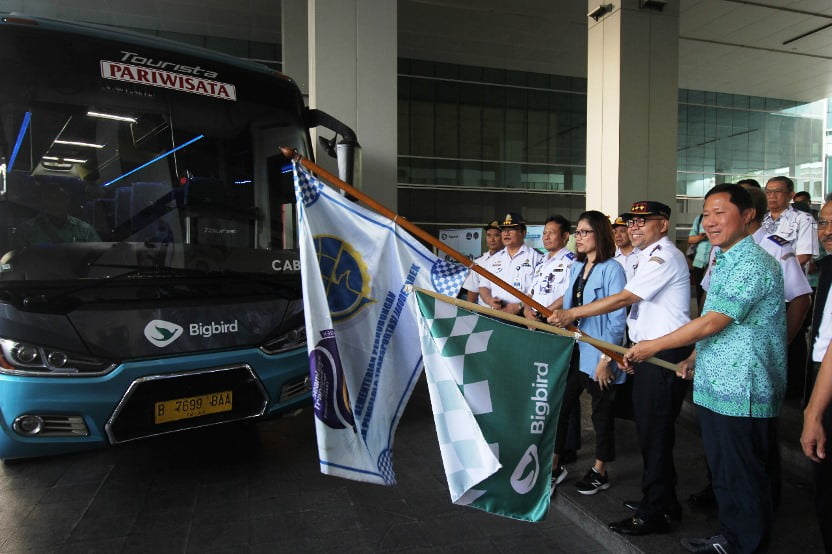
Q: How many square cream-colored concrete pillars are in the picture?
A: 2